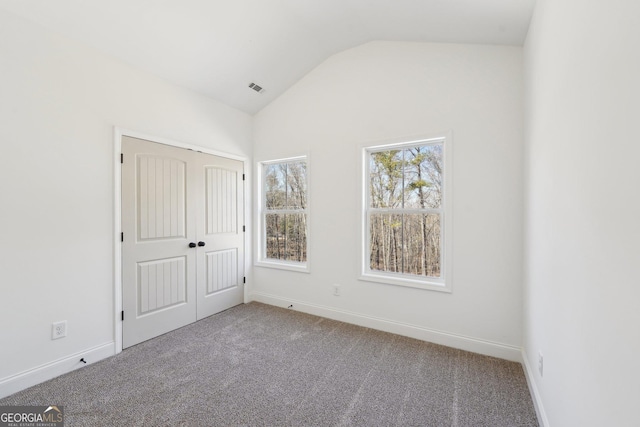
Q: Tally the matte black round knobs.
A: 2